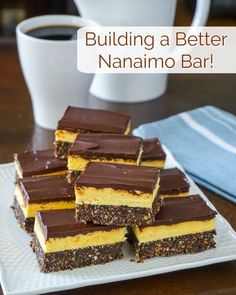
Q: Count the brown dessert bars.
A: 9